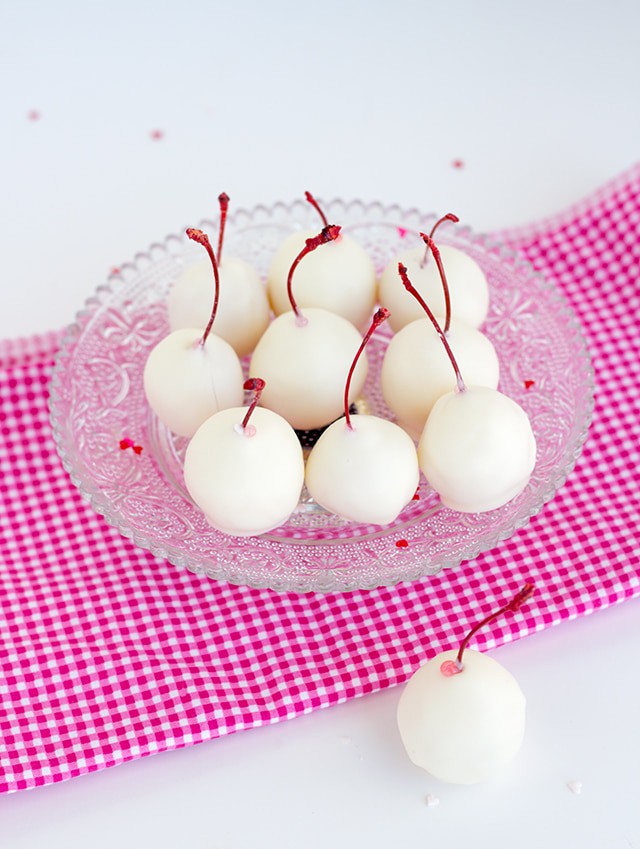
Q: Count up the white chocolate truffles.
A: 10